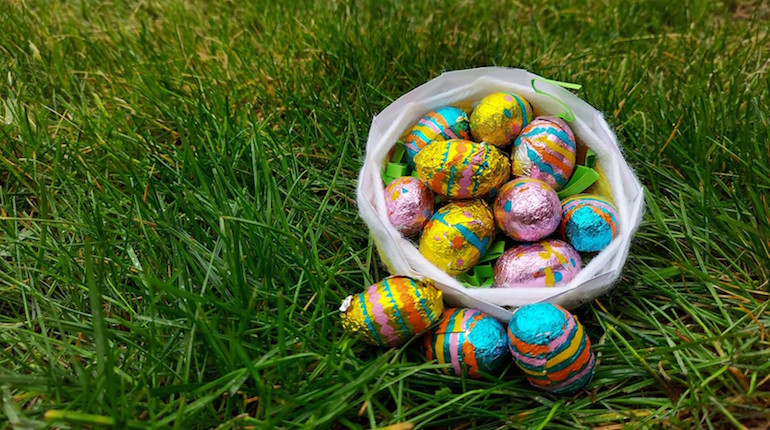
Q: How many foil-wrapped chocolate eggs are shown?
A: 12